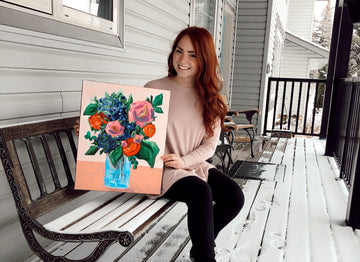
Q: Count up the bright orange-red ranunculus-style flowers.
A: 3